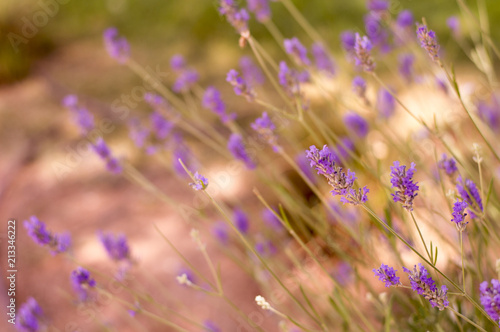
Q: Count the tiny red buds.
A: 0